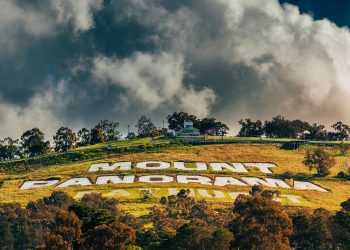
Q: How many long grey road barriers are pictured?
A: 1